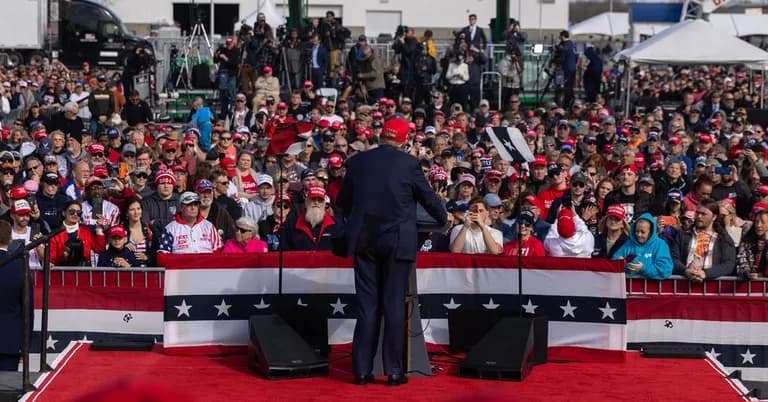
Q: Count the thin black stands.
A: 2